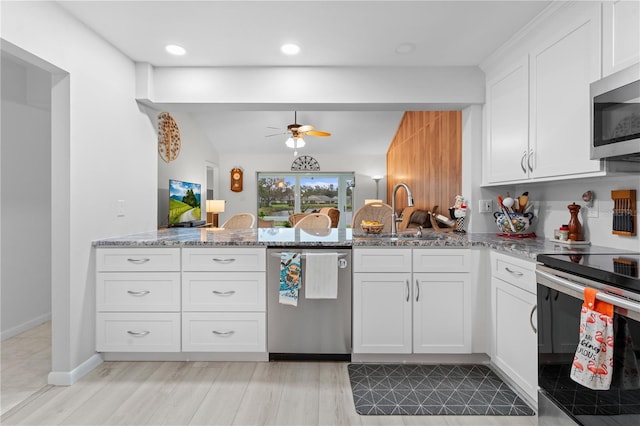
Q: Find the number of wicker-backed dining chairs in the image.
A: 3